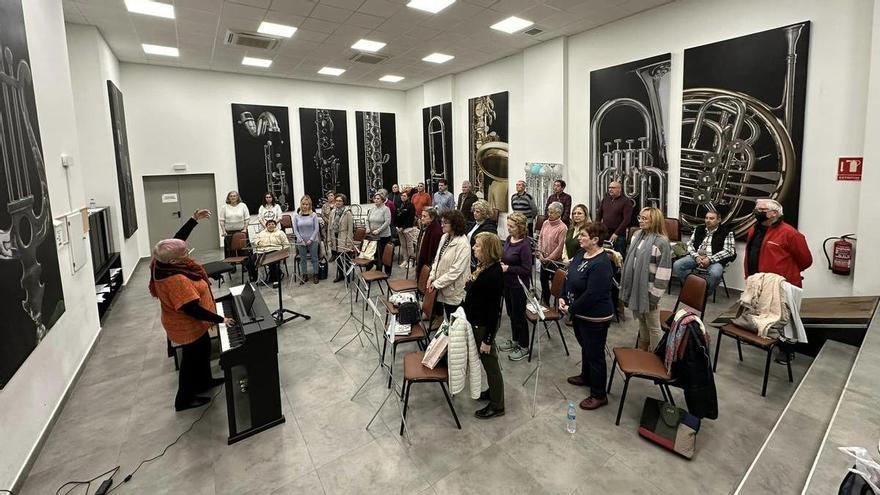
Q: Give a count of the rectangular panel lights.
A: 10